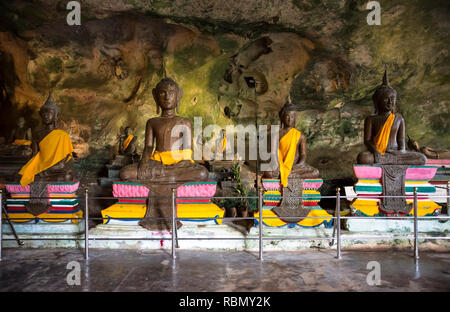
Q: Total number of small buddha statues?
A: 3